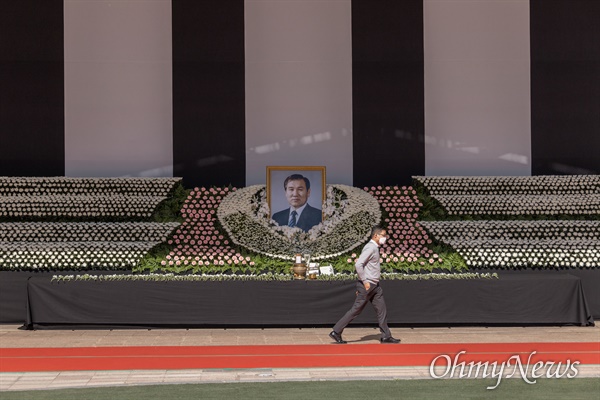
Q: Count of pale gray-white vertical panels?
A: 3